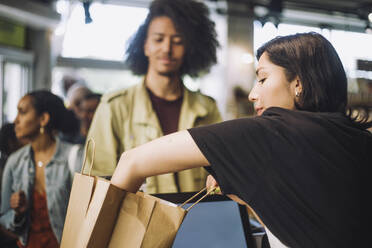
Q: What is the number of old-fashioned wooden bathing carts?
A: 0